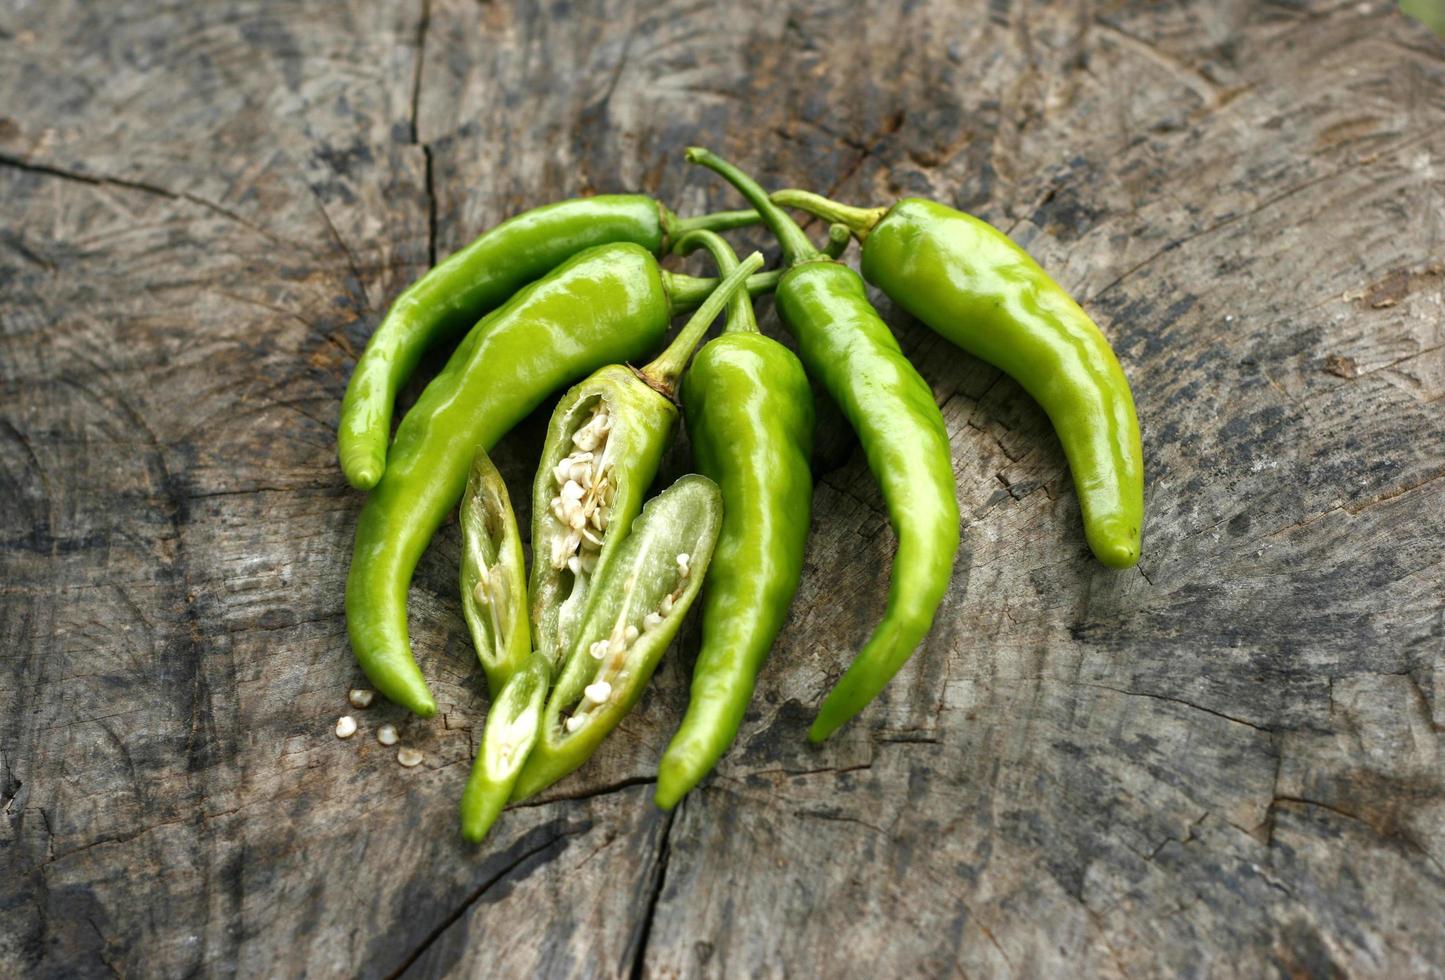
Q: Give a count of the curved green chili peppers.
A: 5